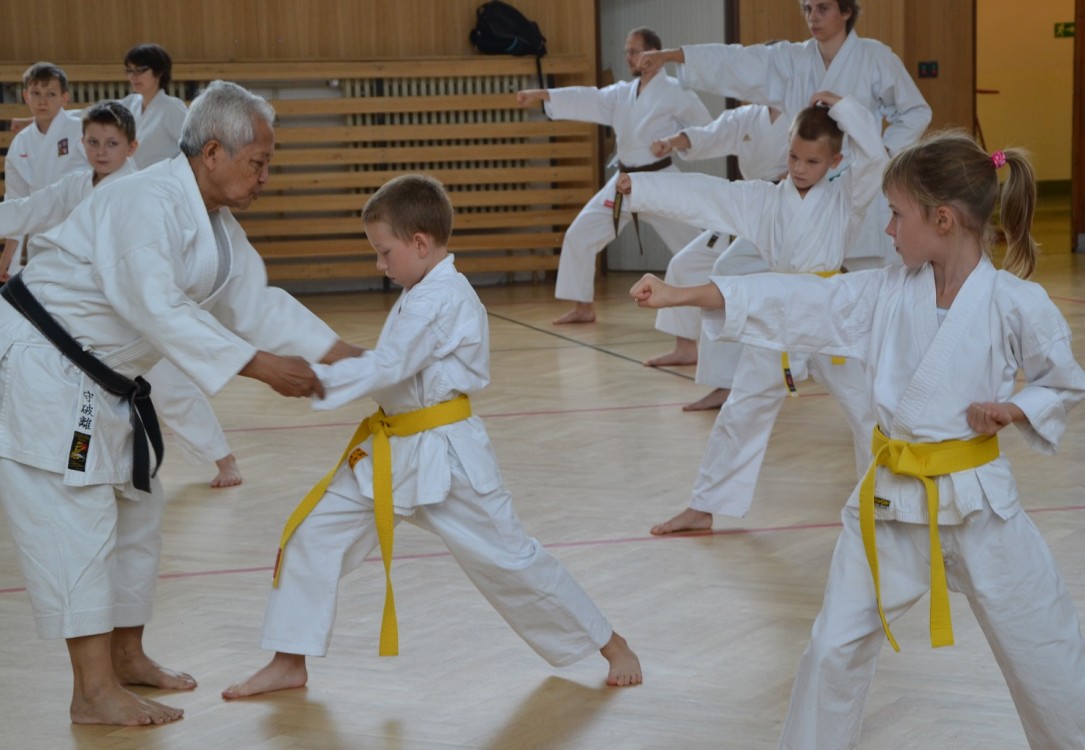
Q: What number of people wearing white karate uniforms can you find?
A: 10